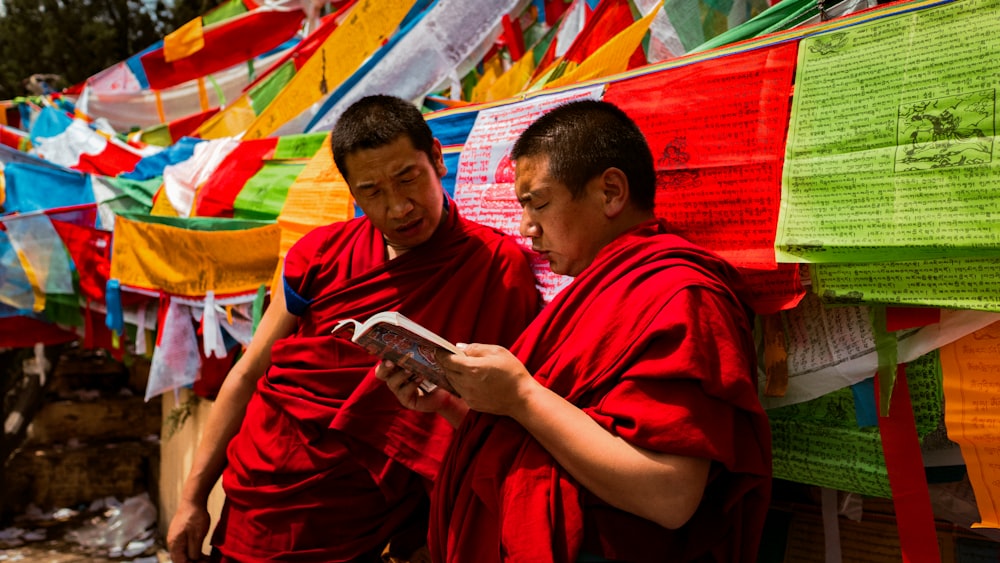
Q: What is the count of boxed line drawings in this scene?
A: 1